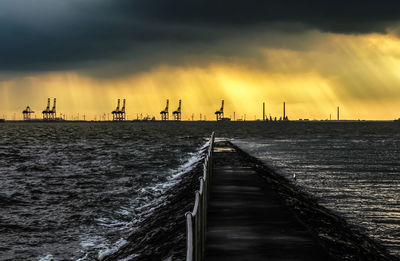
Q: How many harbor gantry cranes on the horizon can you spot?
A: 8